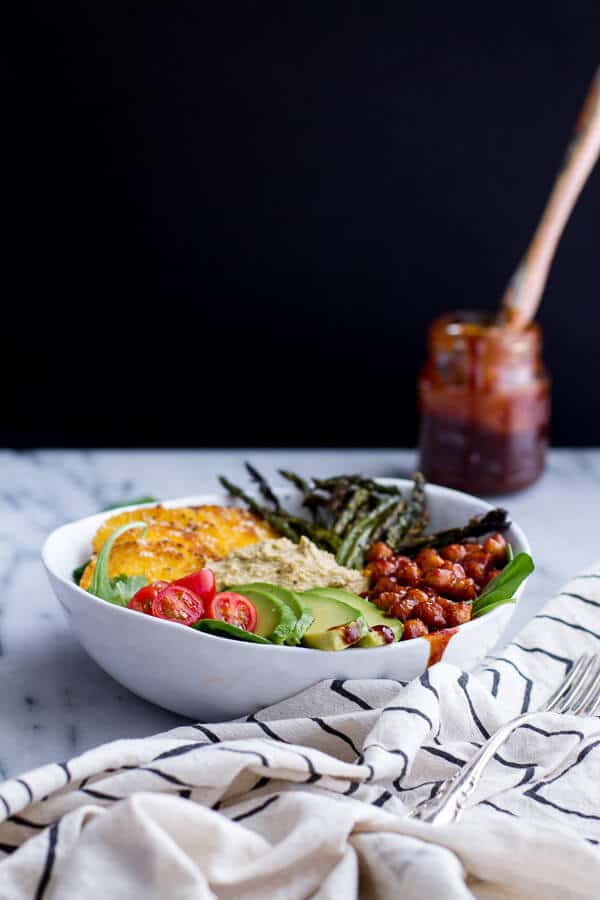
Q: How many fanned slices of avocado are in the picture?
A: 4